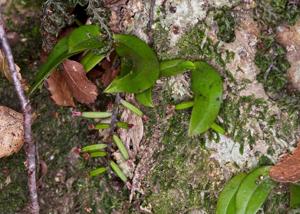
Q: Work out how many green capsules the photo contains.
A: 11